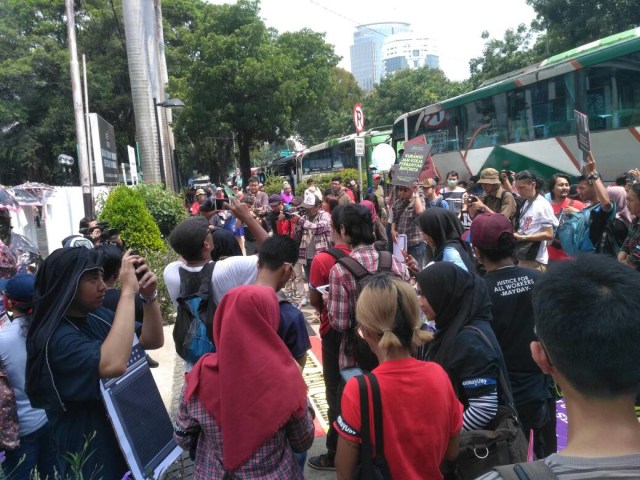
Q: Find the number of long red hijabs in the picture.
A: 1